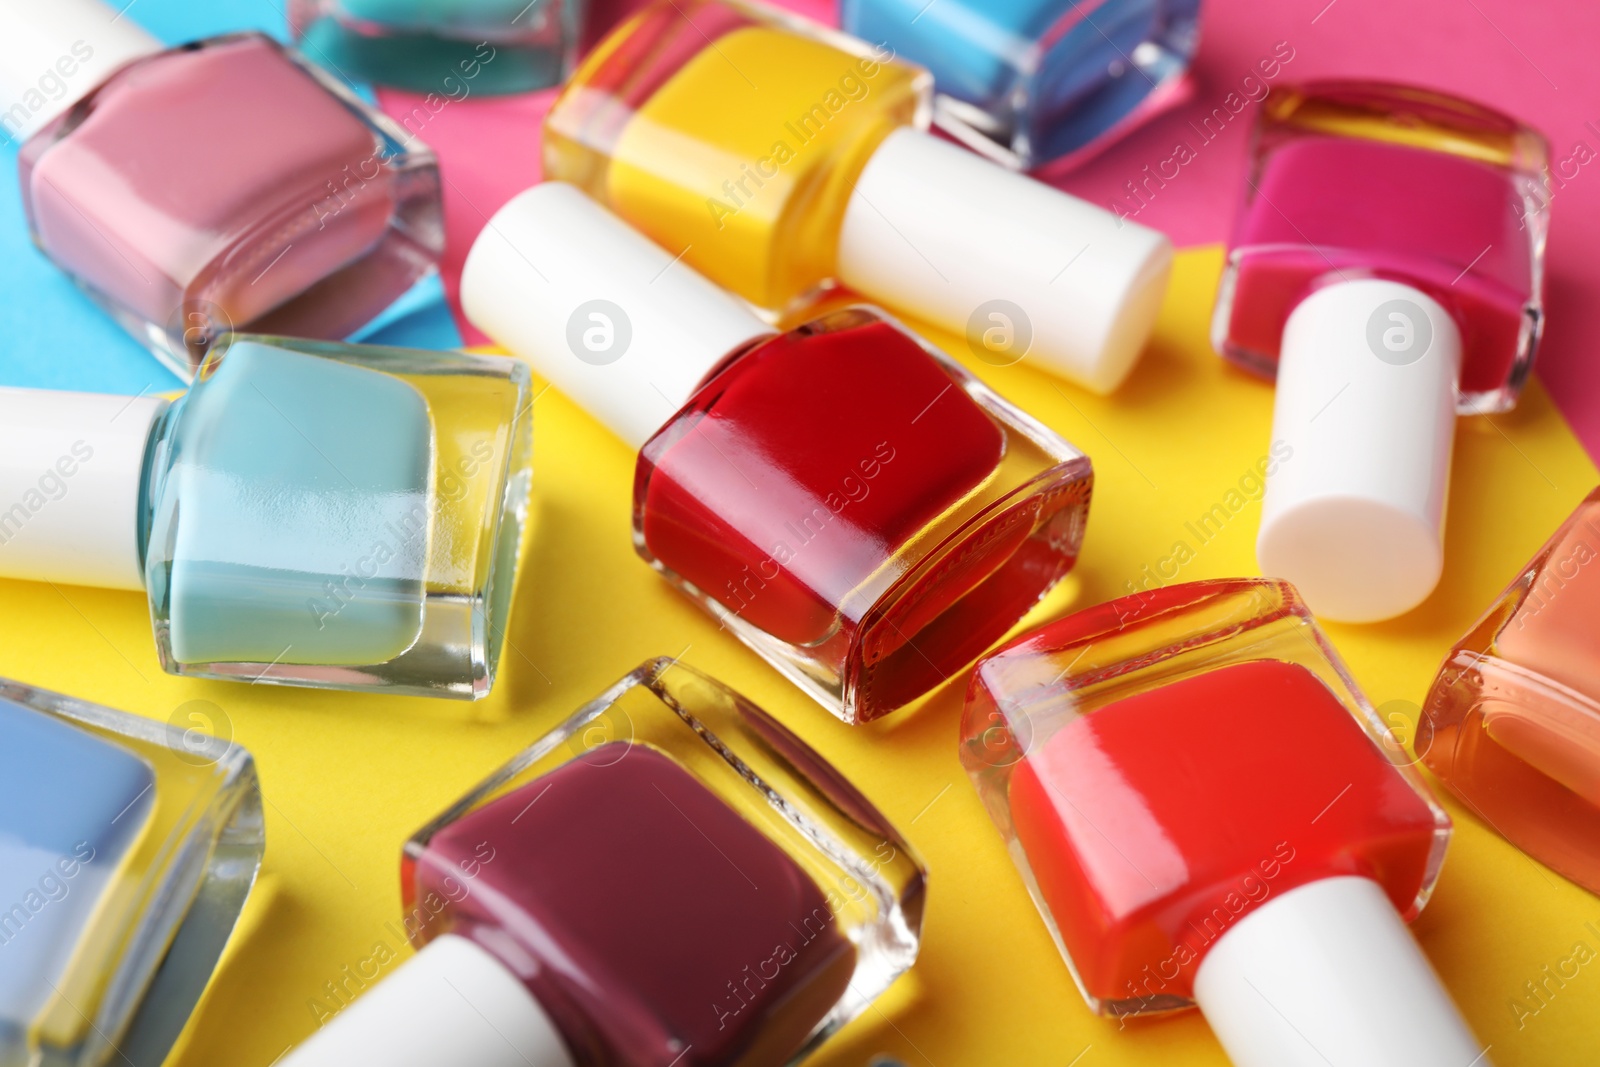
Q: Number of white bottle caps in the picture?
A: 7